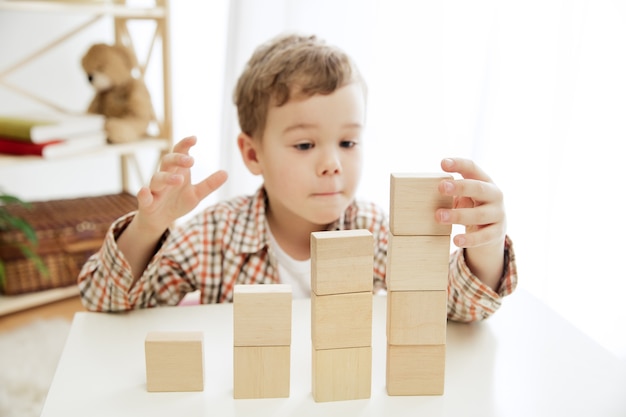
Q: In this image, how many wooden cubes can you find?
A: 10